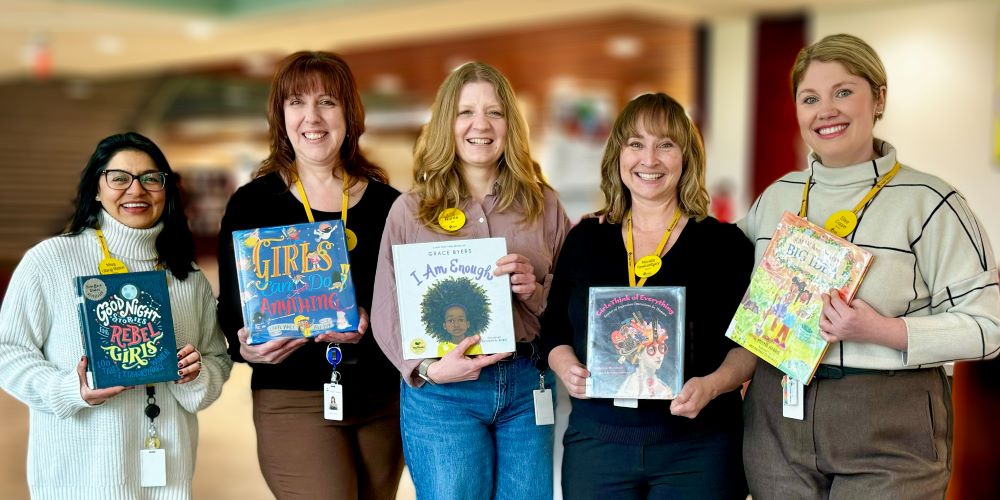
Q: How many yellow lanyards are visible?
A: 4